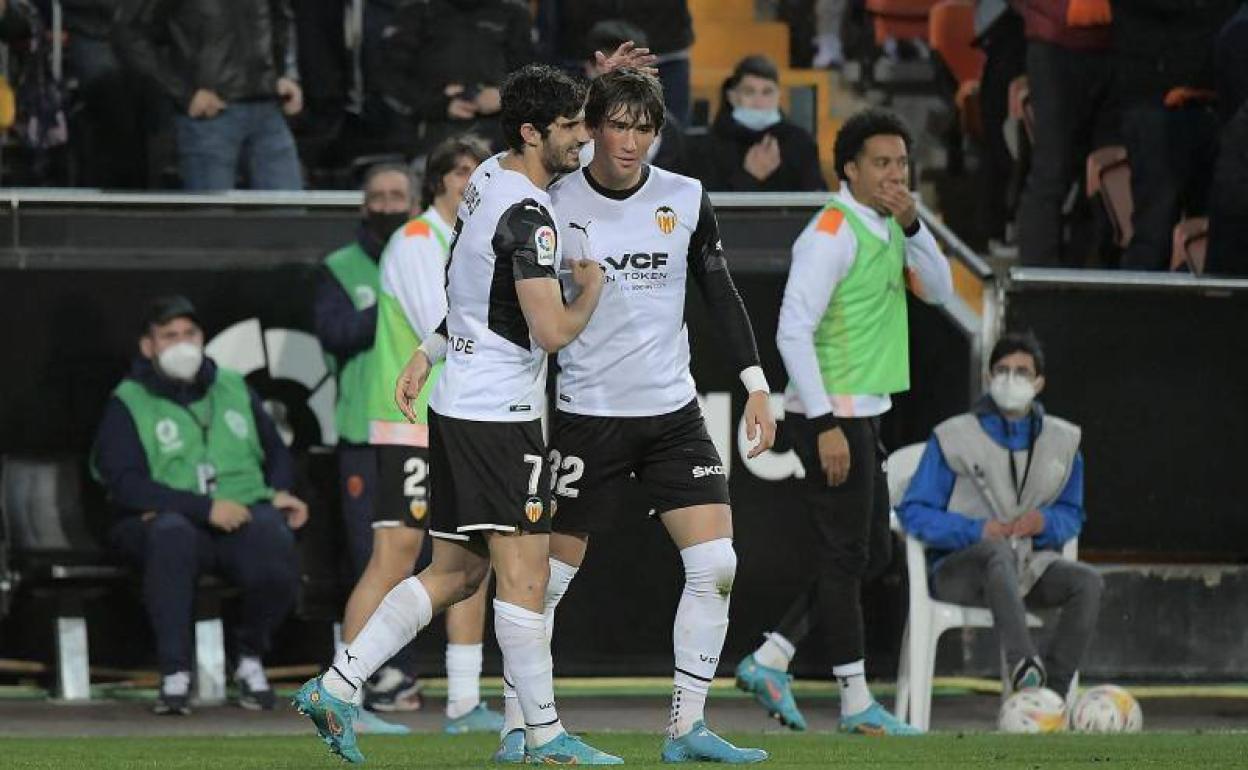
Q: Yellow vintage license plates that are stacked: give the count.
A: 0